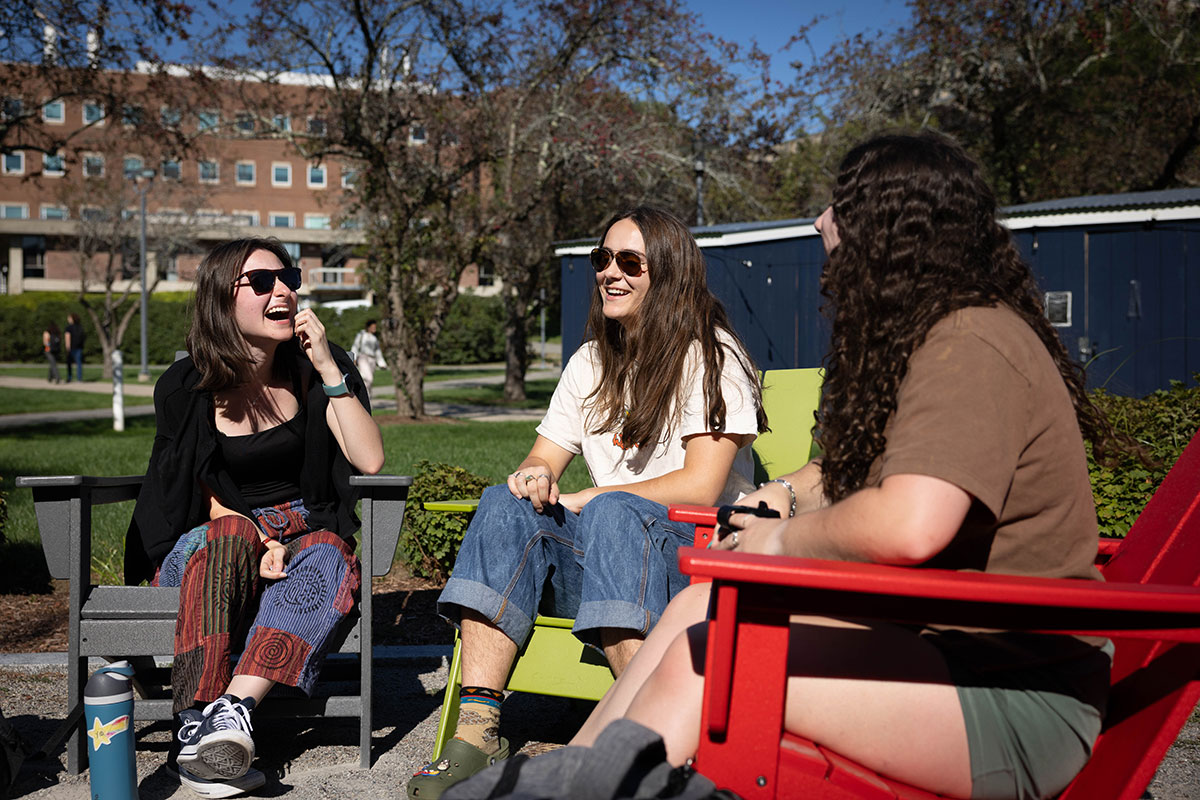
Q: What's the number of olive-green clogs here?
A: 1